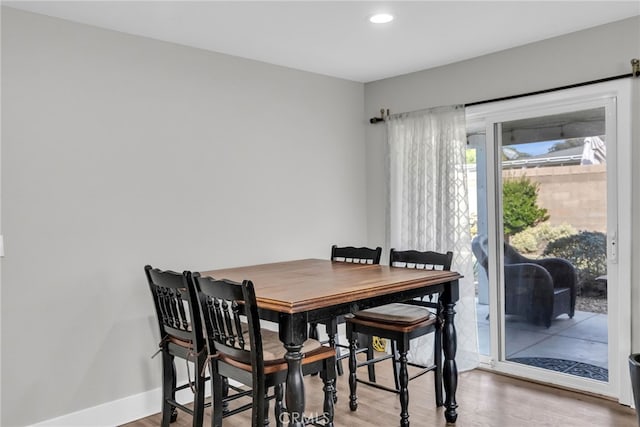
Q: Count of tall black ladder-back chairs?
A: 4